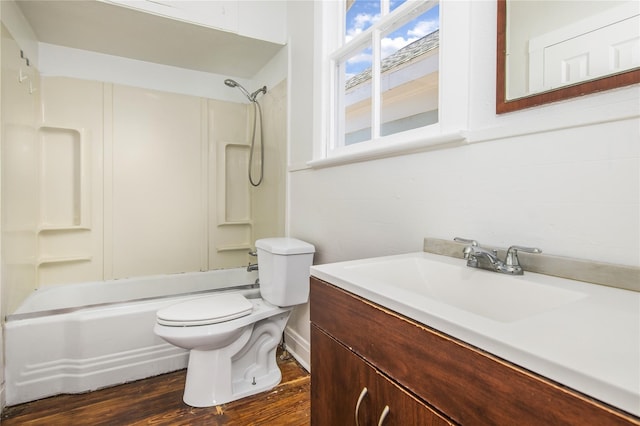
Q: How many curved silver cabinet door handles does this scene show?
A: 2